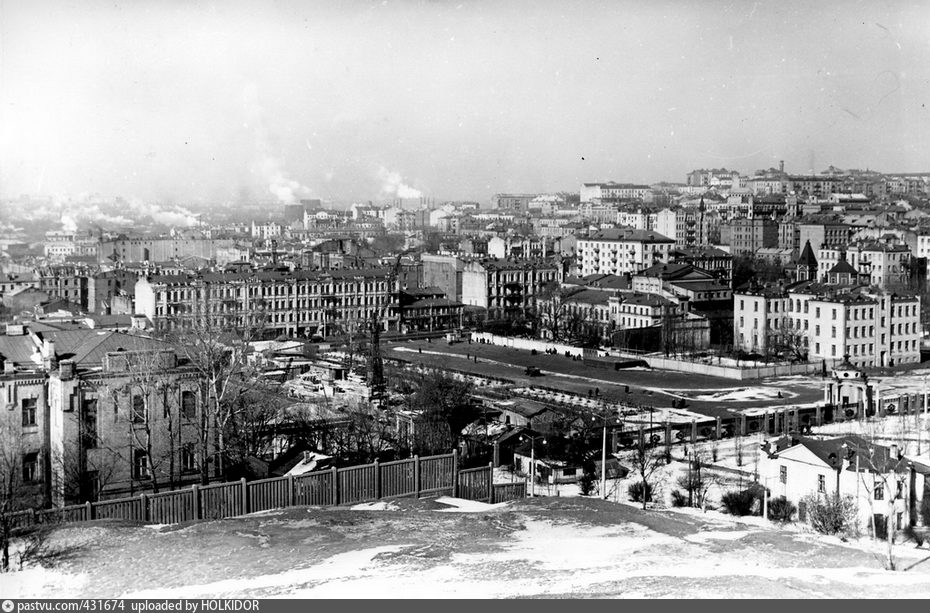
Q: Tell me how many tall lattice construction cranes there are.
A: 1